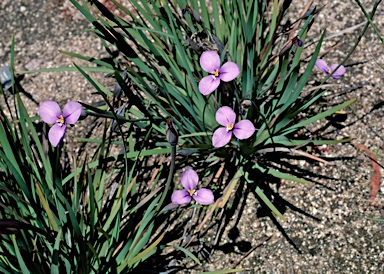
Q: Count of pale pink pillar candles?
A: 0